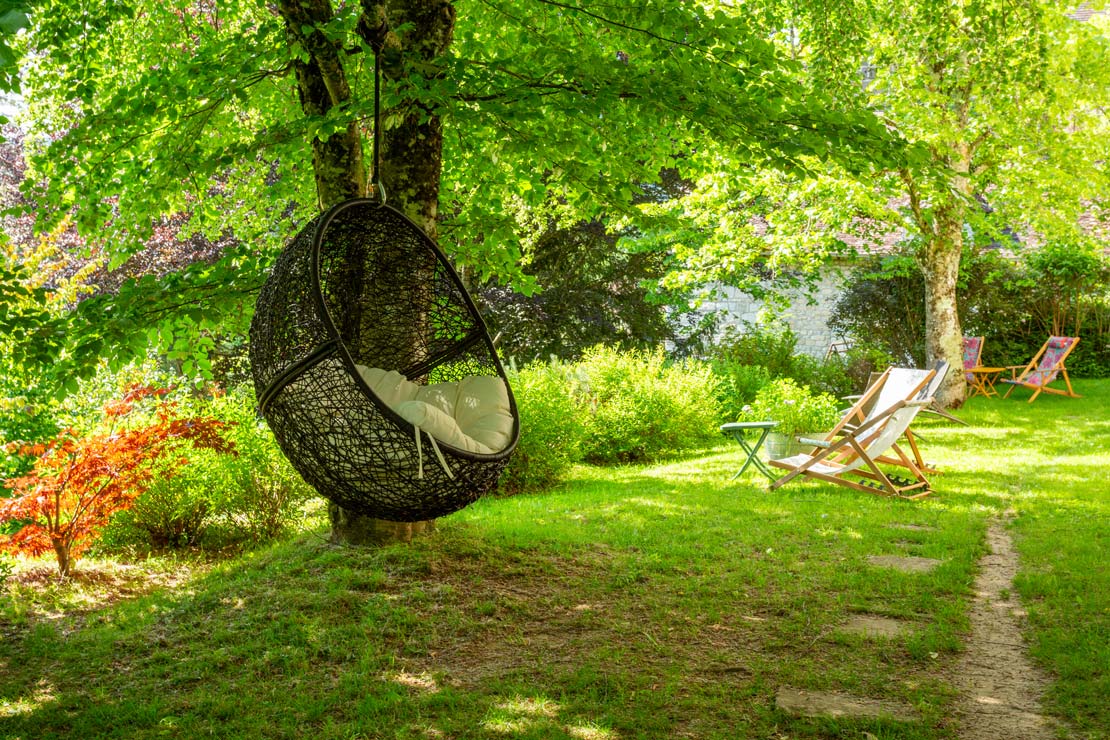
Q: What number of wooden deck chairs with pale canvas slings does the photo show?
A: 2